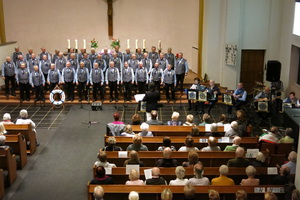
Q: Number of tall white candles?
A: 7